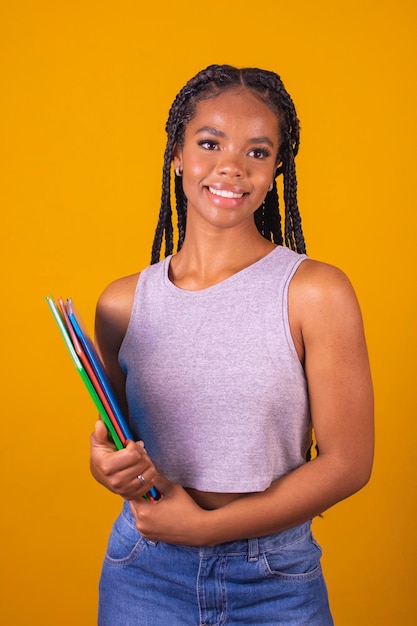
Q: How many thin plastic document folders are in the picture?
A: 3